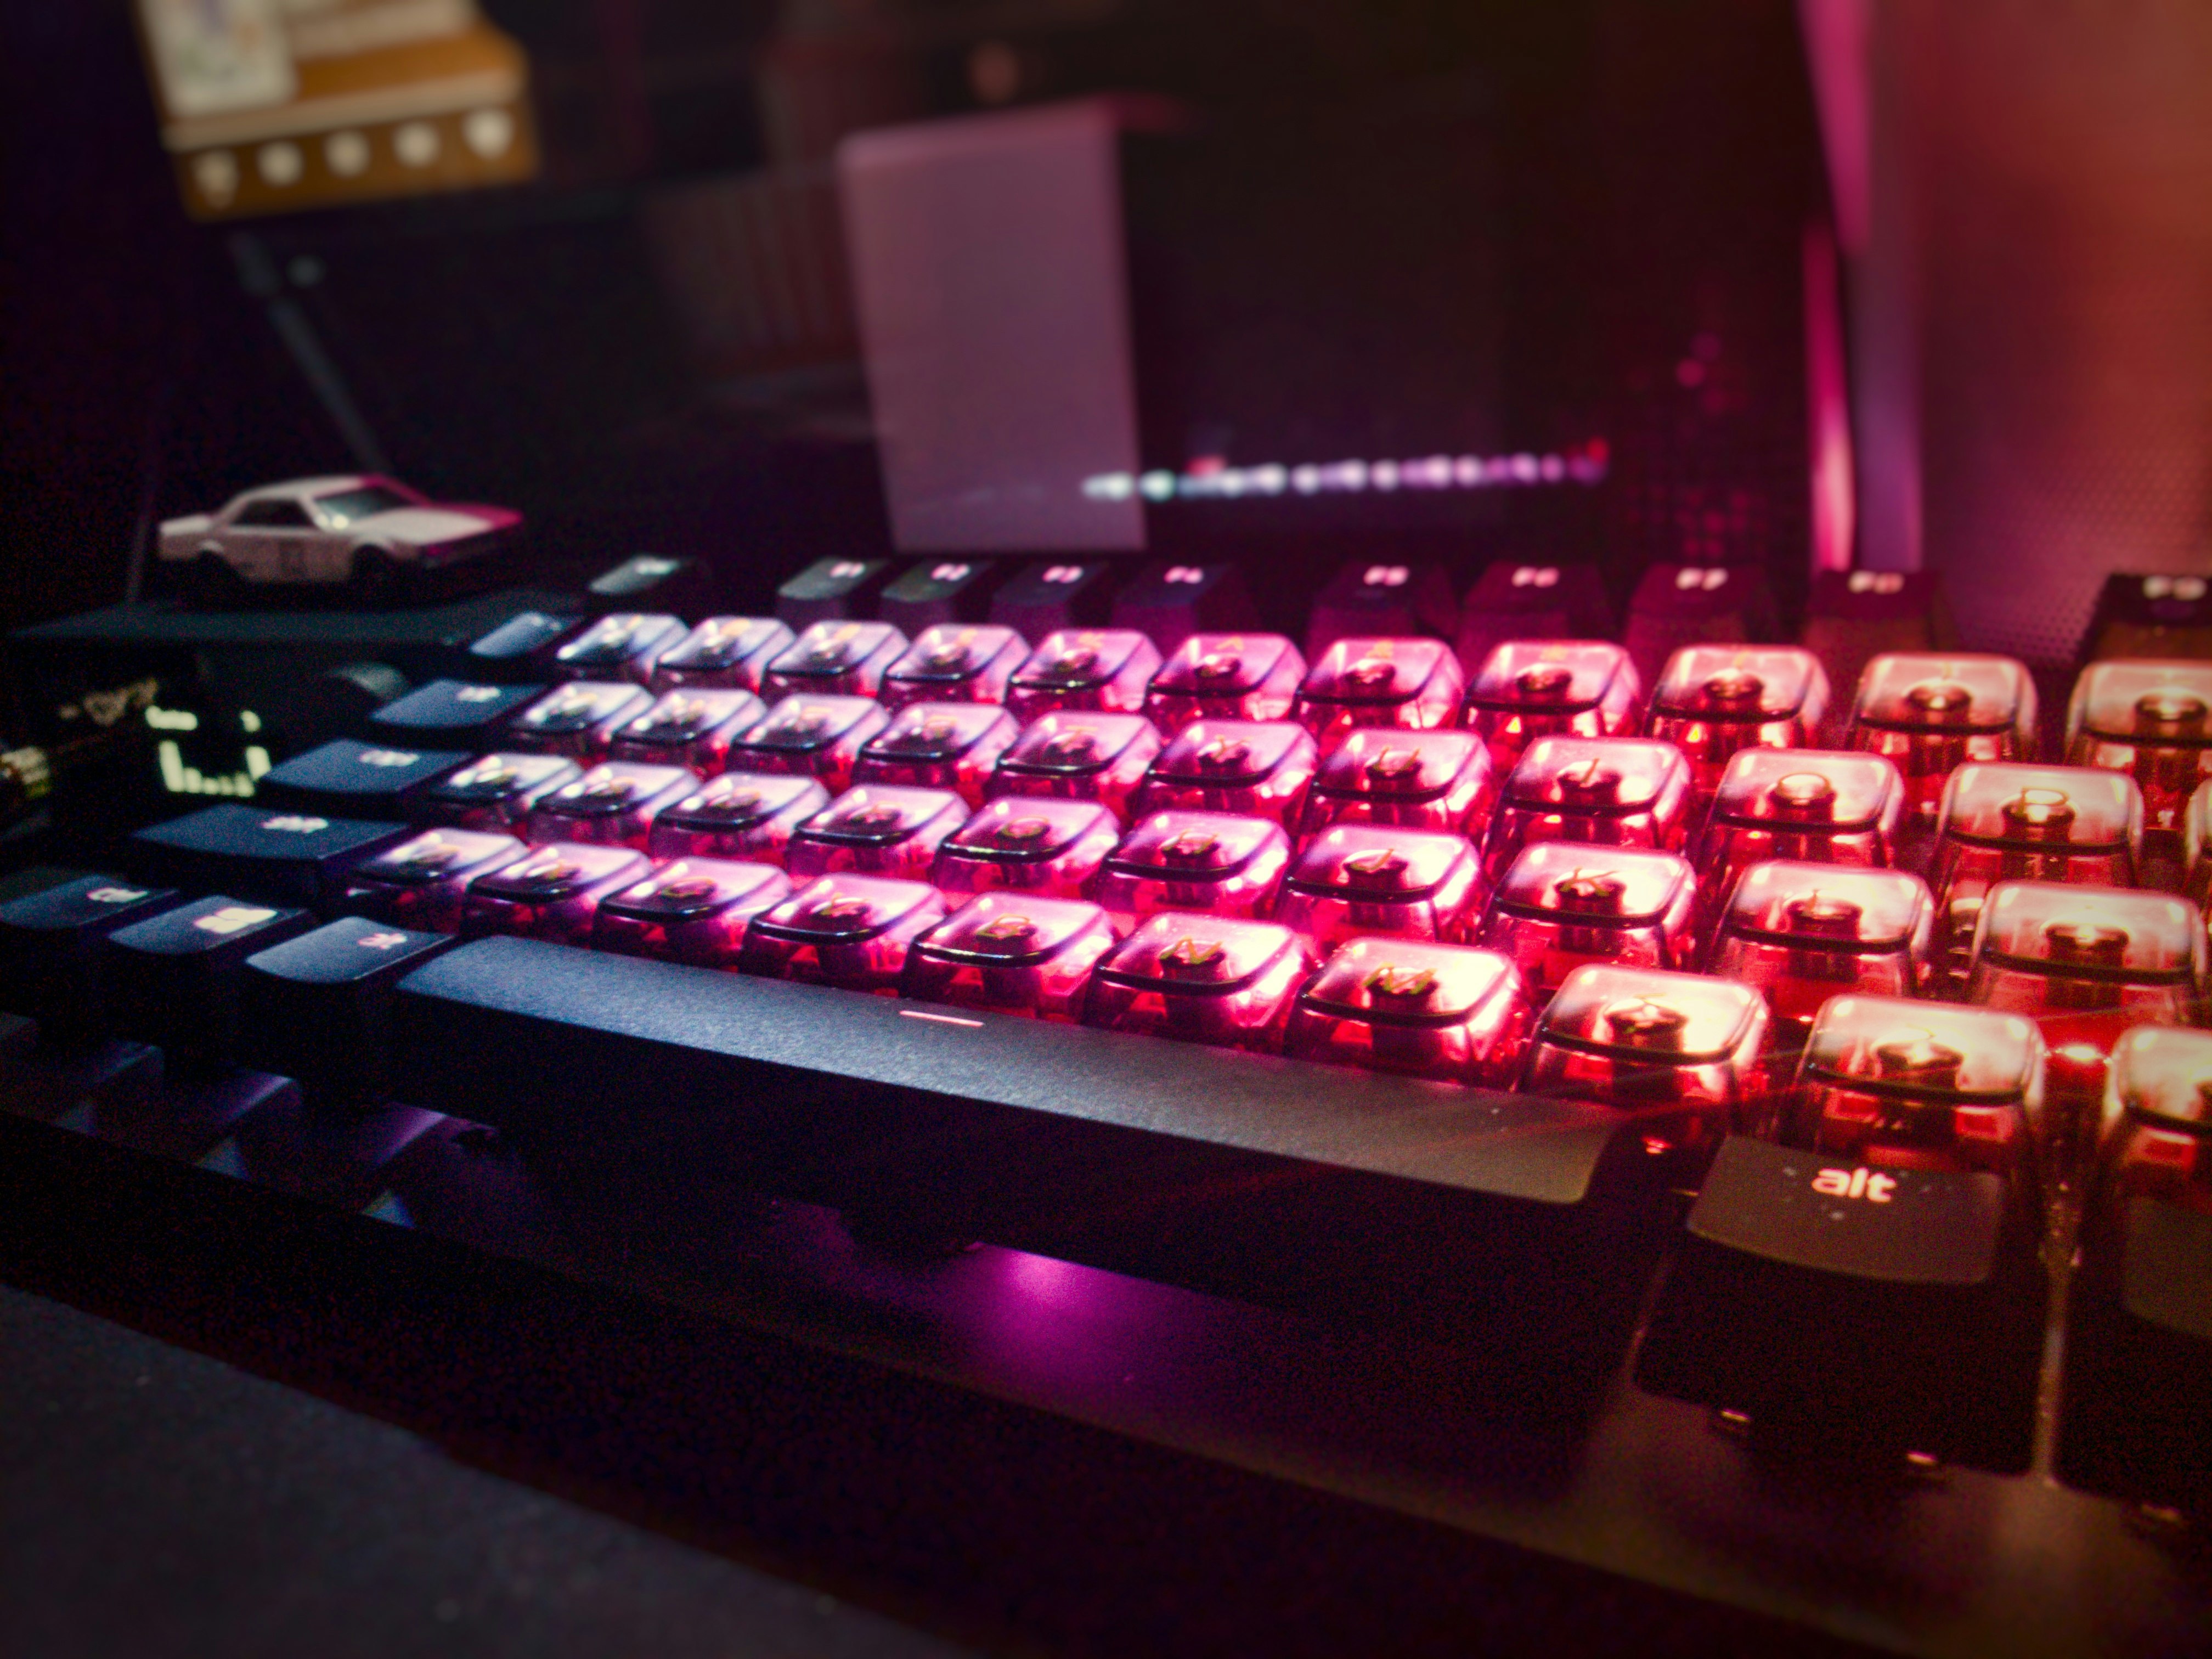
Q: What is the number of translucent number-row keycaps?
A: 11